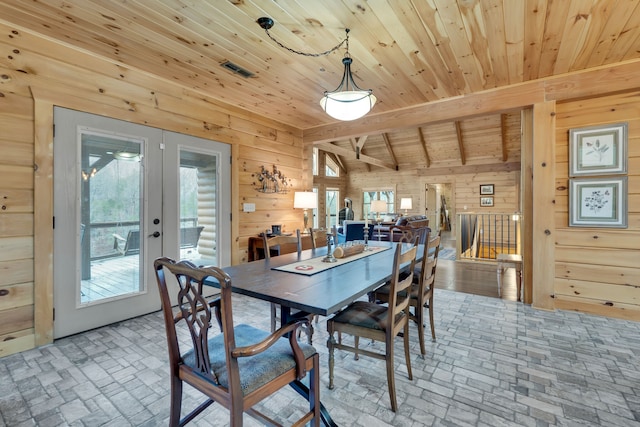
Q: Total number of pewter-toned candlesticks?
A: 2